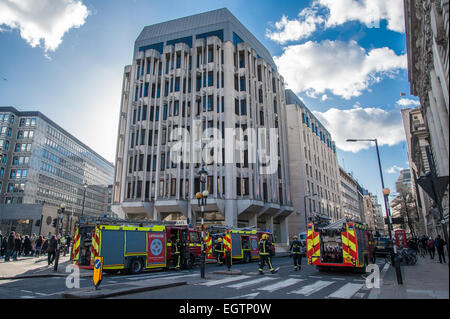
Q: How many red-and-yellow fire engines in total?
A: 3